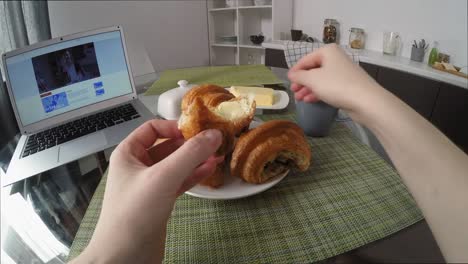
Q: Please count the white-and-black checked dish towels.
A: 1